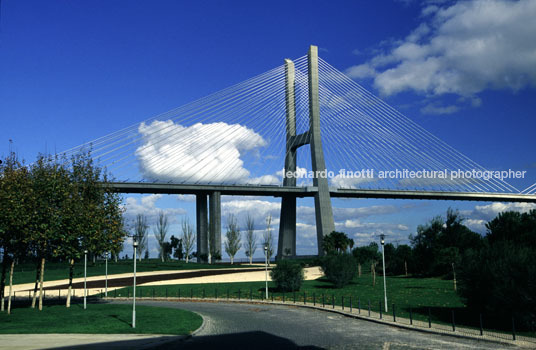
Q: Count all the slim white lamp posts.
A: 5